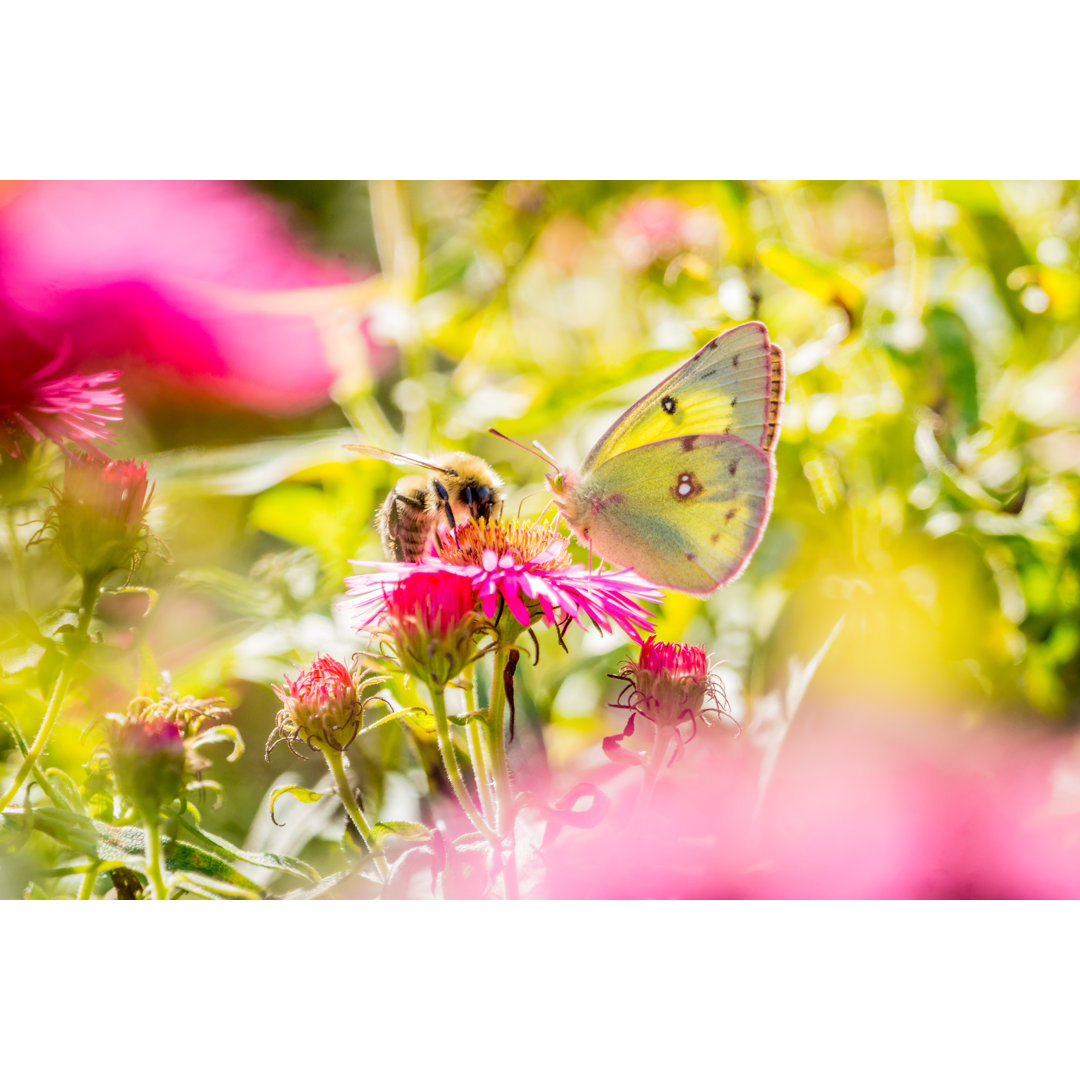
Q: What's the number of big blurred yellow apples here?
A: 0